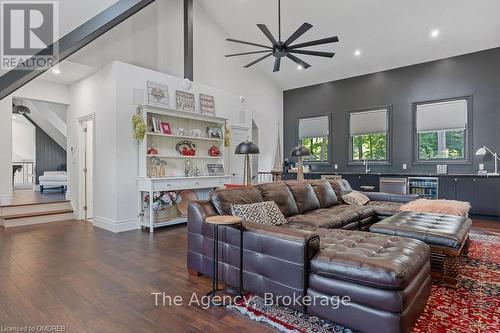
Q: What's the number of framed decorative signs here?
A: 3